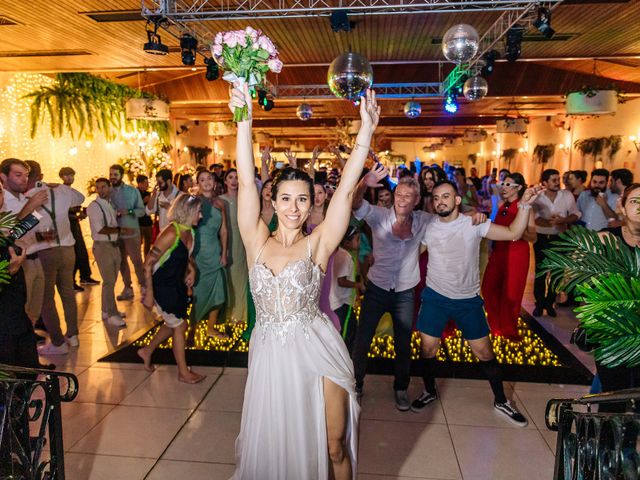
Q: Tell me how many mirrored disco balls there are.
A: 5